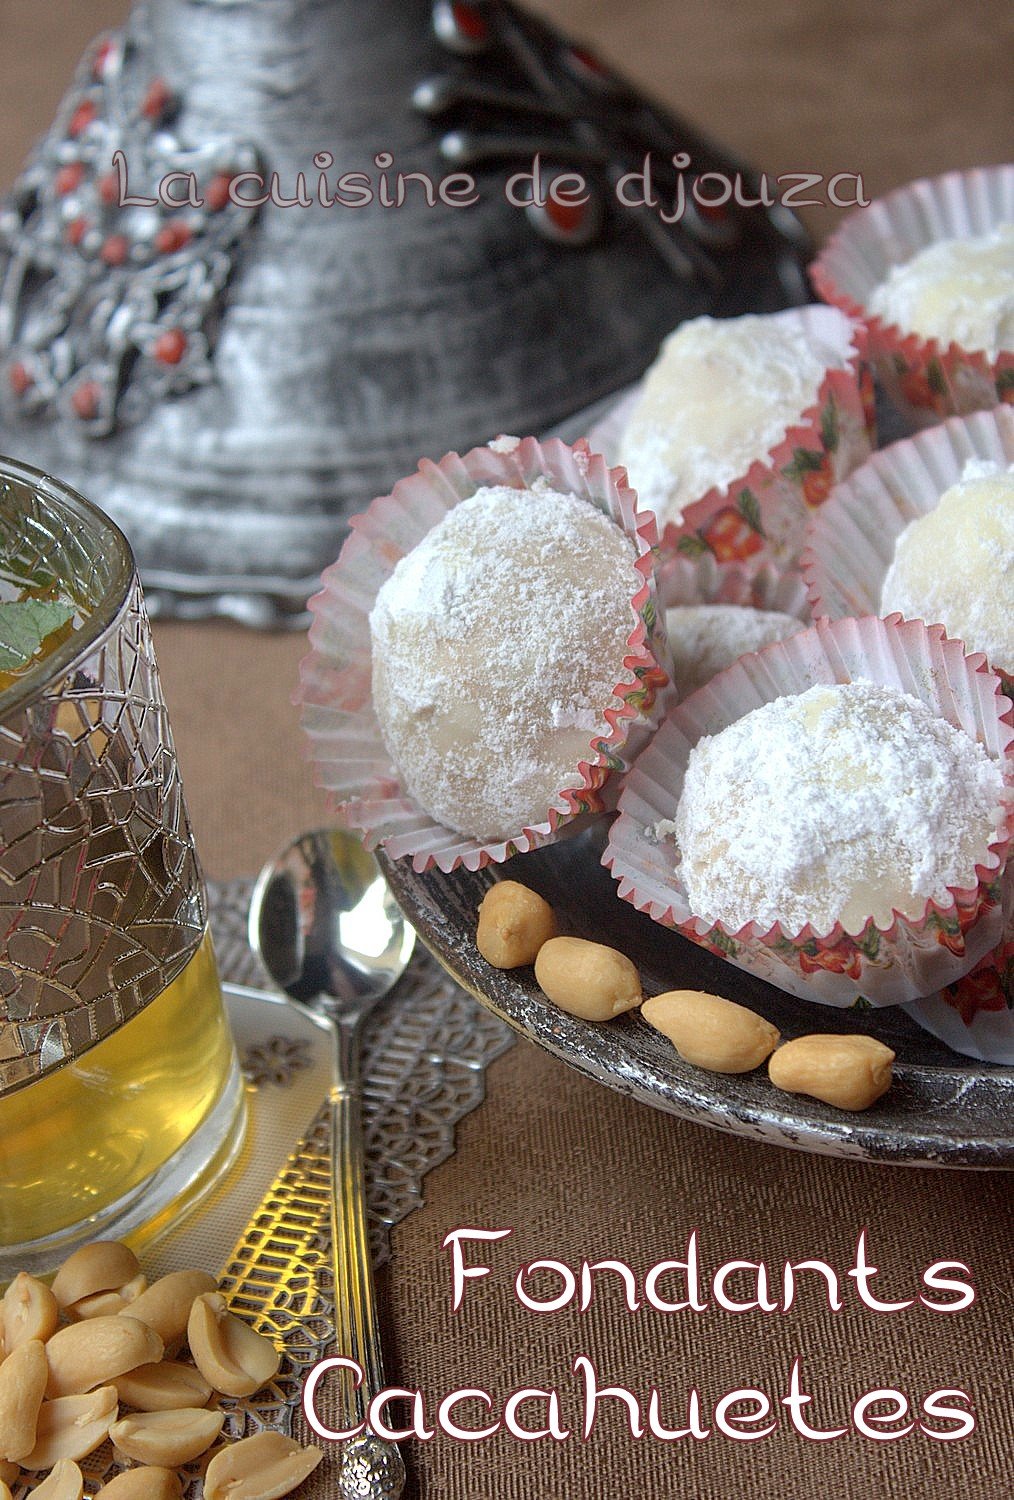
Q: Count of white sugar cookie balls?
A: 6